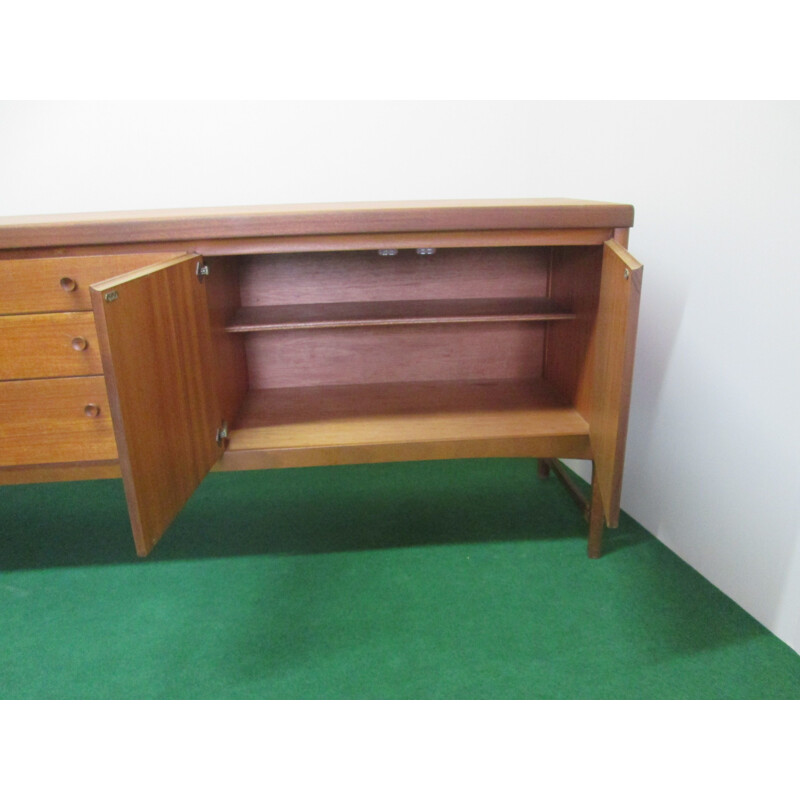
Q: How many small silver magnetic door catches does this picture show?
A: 2